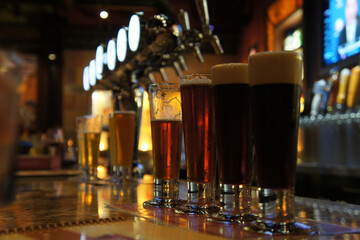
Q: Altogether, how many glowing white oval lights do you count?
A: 6